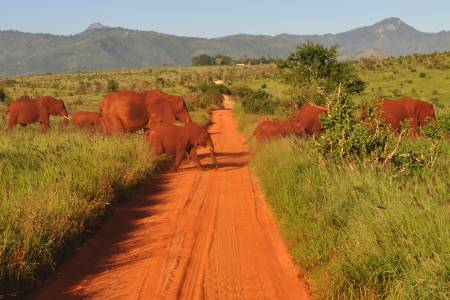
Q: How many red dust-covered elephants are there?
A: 7